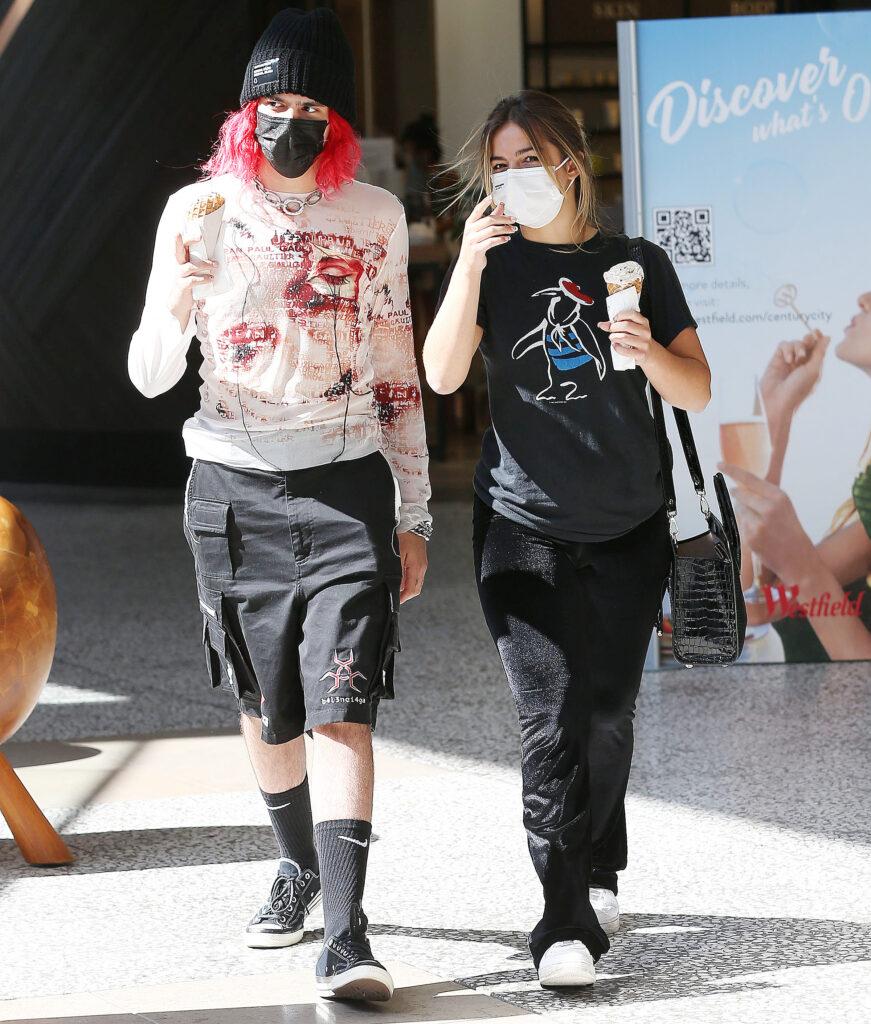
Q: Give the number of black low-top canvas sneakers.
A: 2